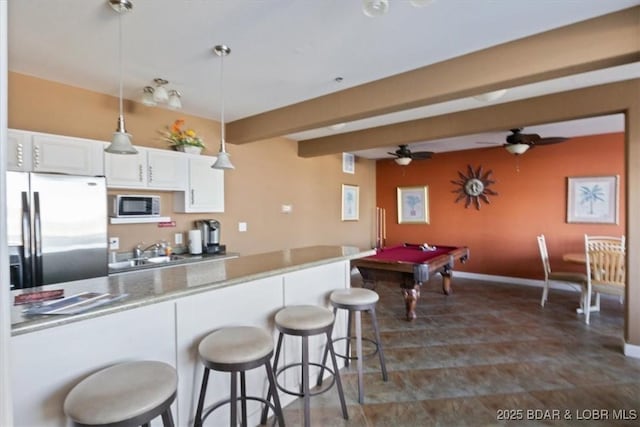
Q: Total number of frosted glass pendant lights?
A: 2